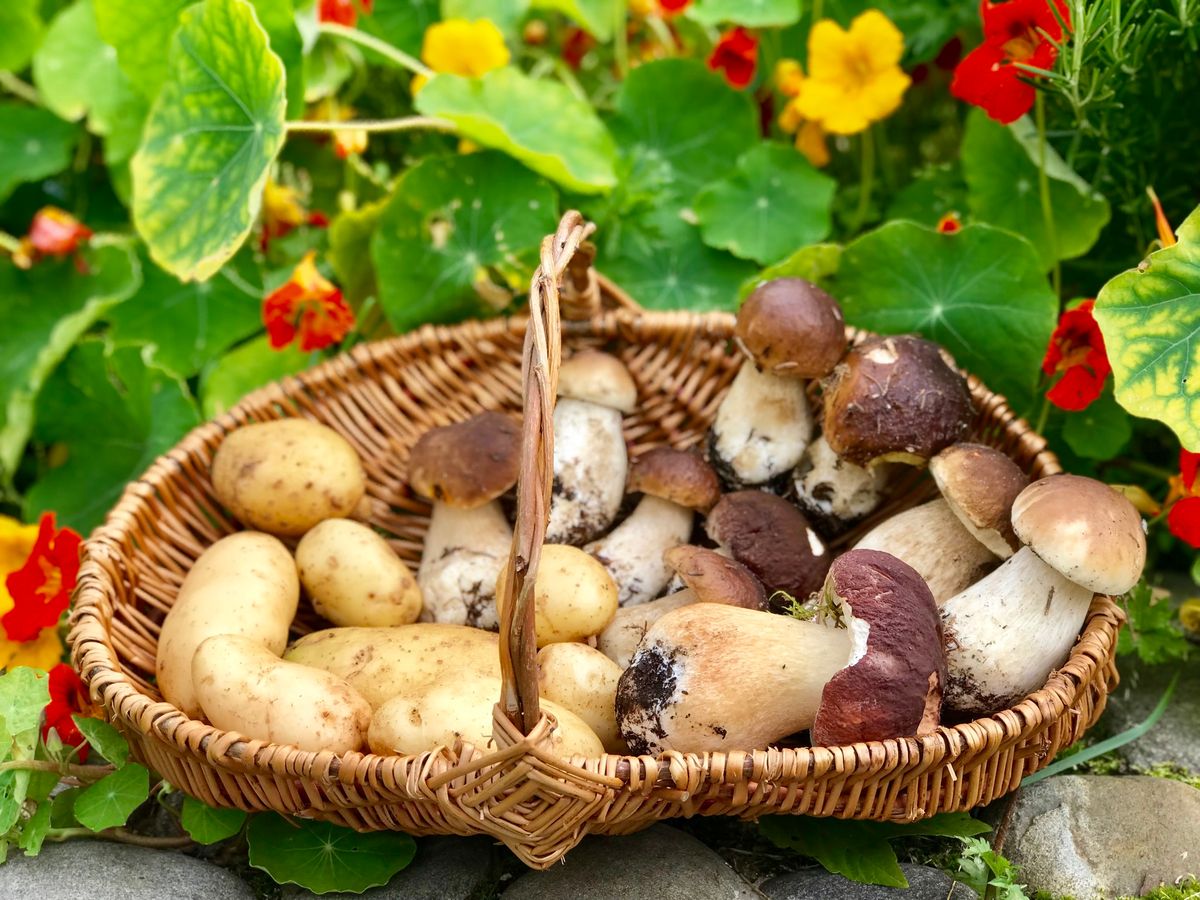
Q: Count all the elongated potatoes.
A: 4